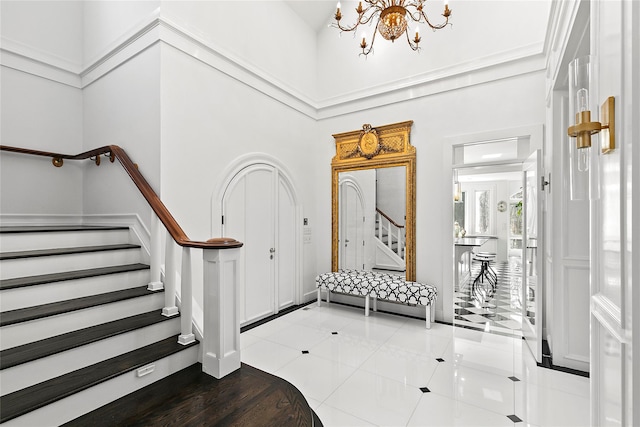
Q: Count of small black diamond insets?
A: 6